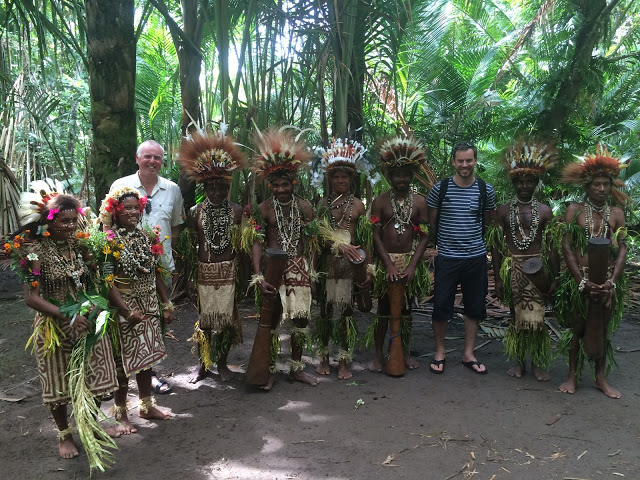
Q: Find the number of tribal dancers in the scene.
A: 8